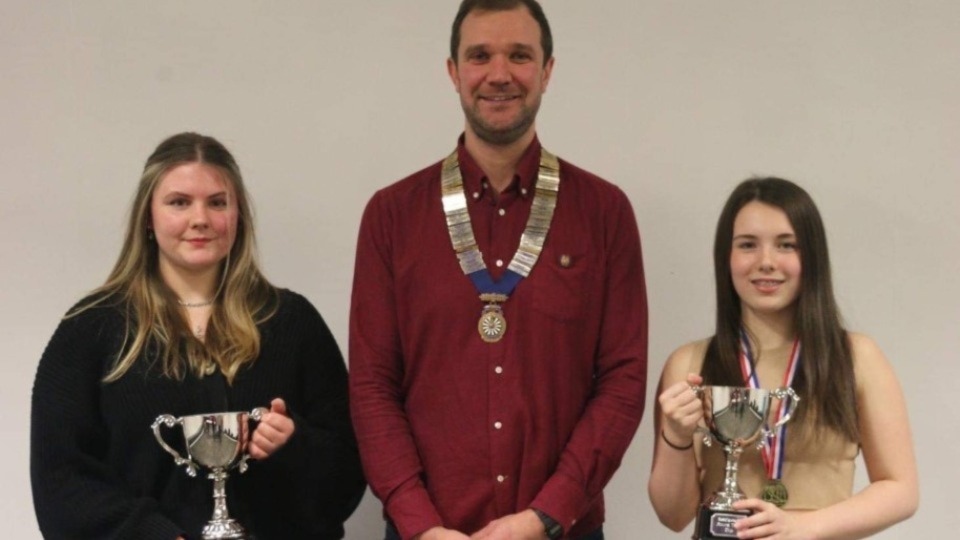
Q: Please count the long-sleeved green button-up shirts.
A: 0